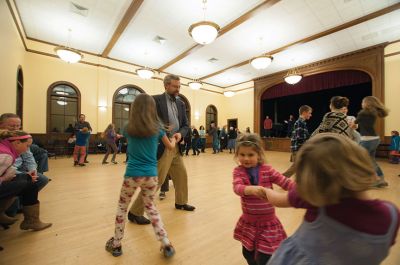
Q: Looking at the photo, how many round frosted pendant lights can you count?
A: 7